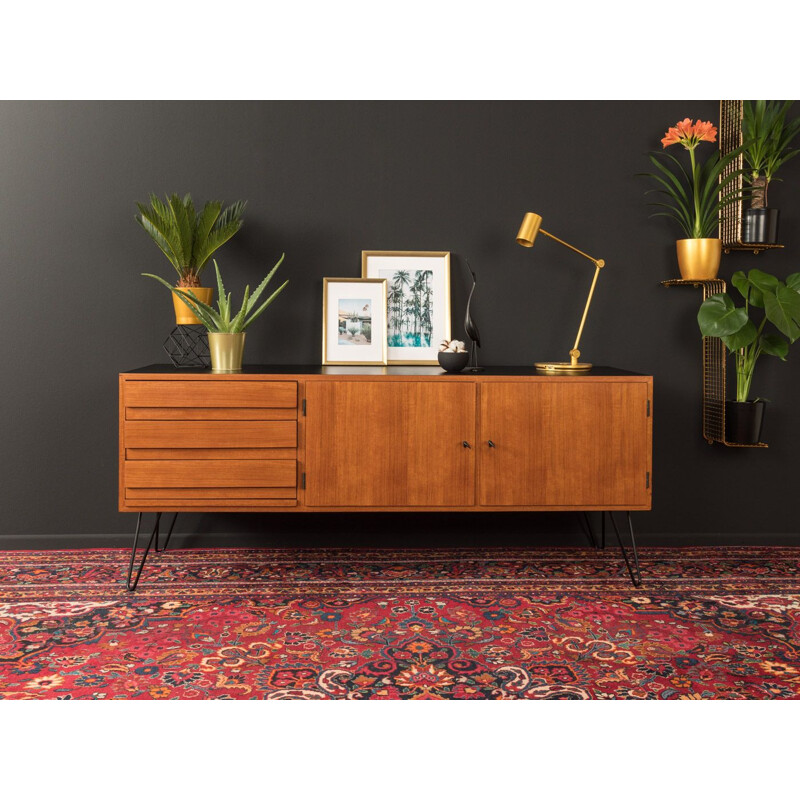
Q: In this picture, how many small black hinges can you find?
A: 4